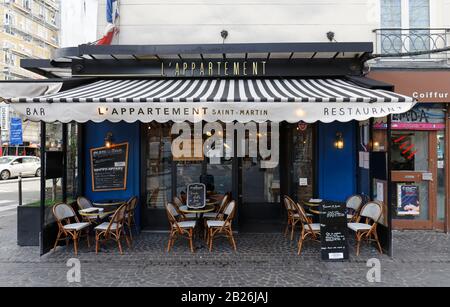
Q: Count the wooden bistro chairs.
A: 12